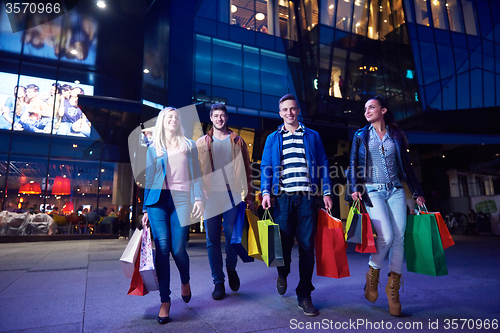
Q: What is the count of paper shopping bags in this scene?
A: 12